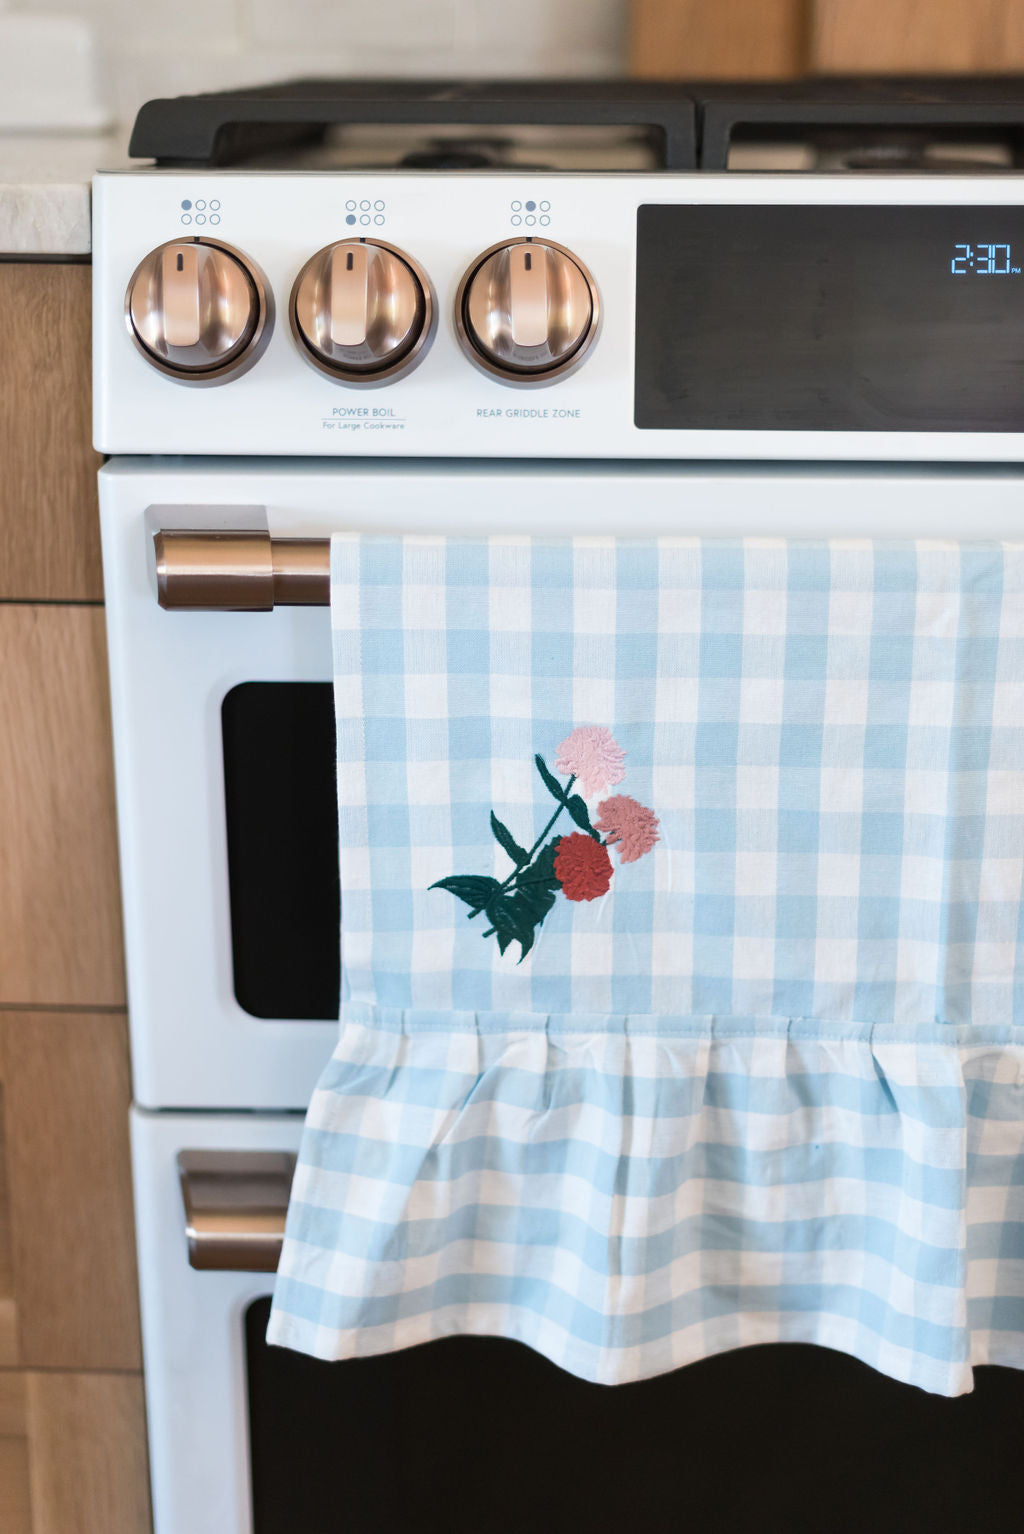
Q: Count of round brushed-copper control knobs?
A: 3